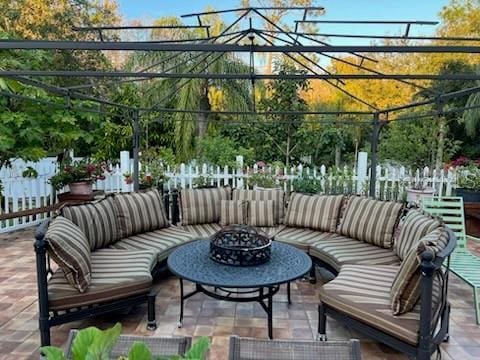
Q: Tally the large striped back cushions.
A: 9